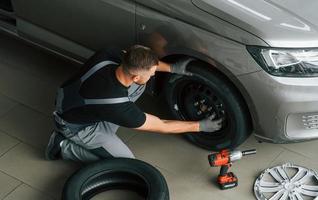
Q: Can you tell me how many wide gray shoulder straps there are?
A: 2